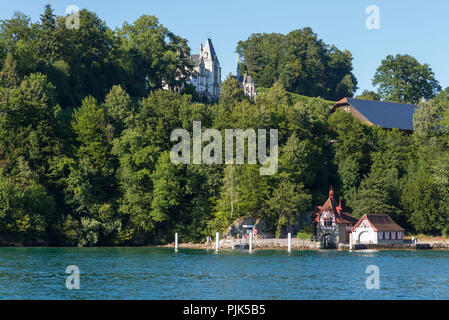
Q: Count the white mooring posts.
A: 5